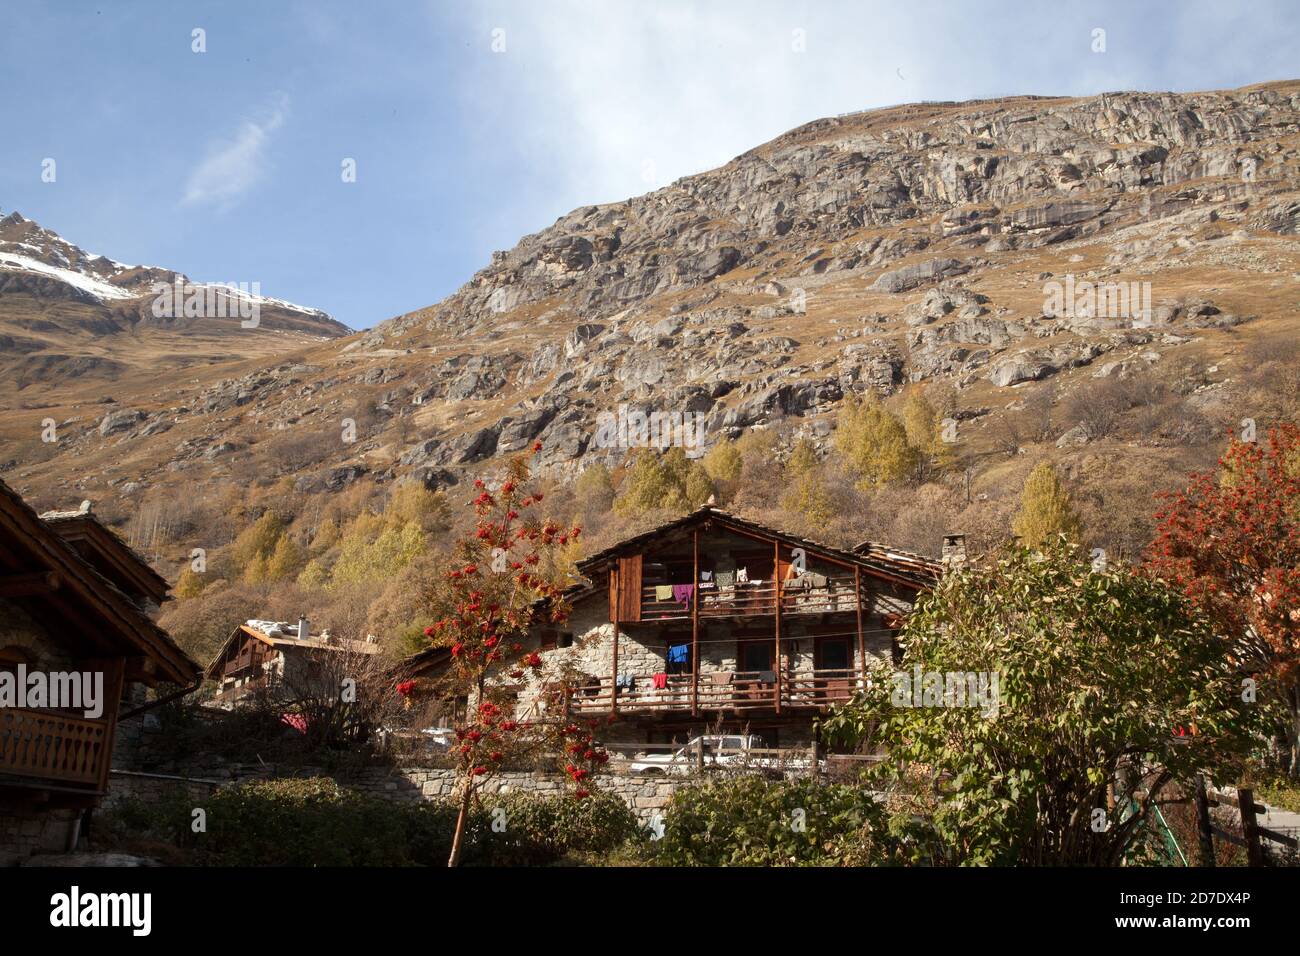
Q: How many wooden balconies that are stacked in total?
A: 2